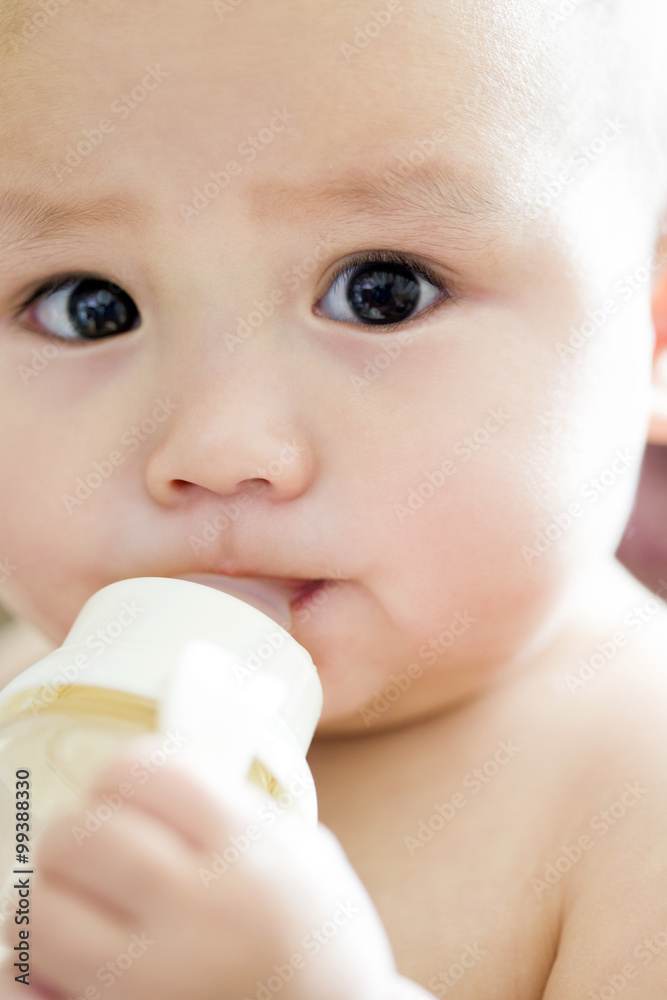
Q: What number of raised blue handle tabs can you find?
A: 0